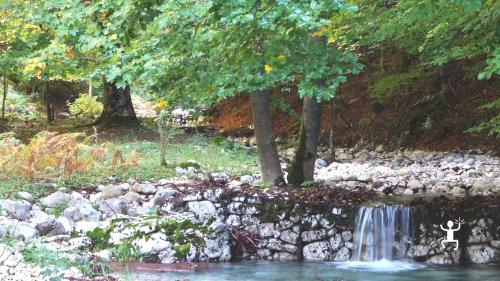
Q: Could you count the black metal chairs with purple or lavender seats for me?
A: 0